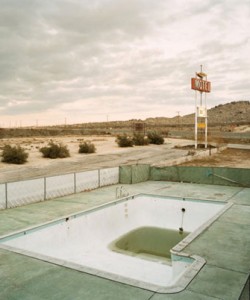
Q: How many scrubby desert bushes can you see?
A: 6